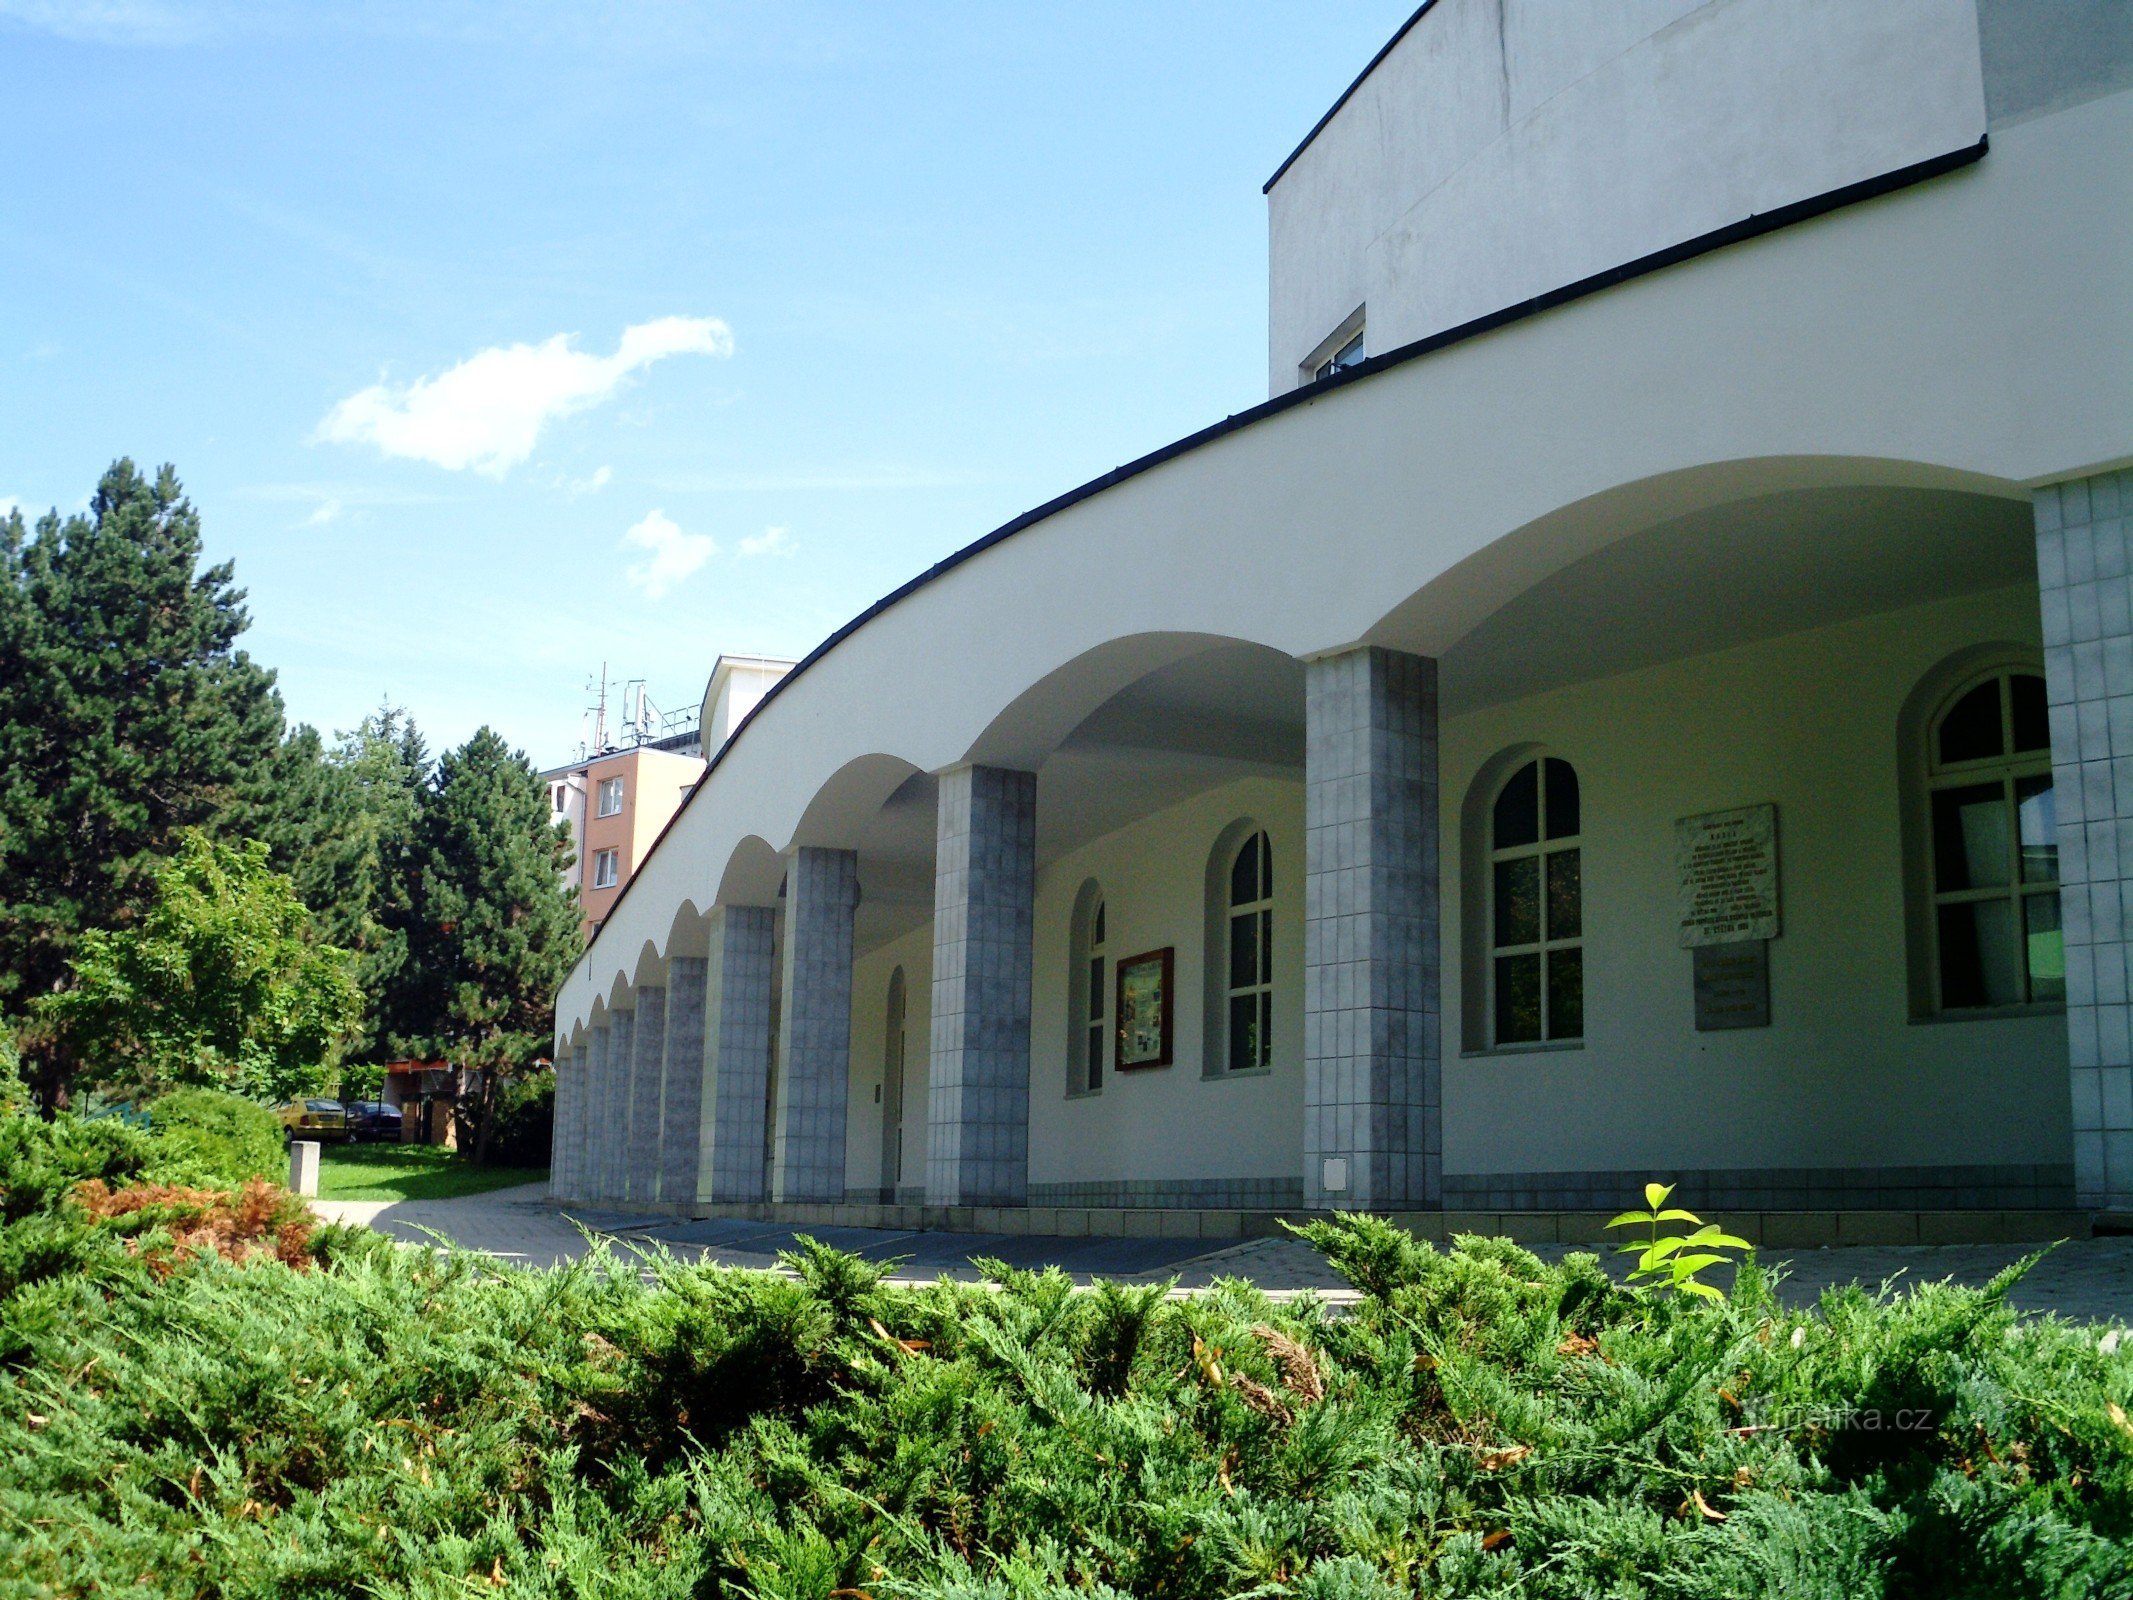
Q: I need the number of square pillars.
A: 11